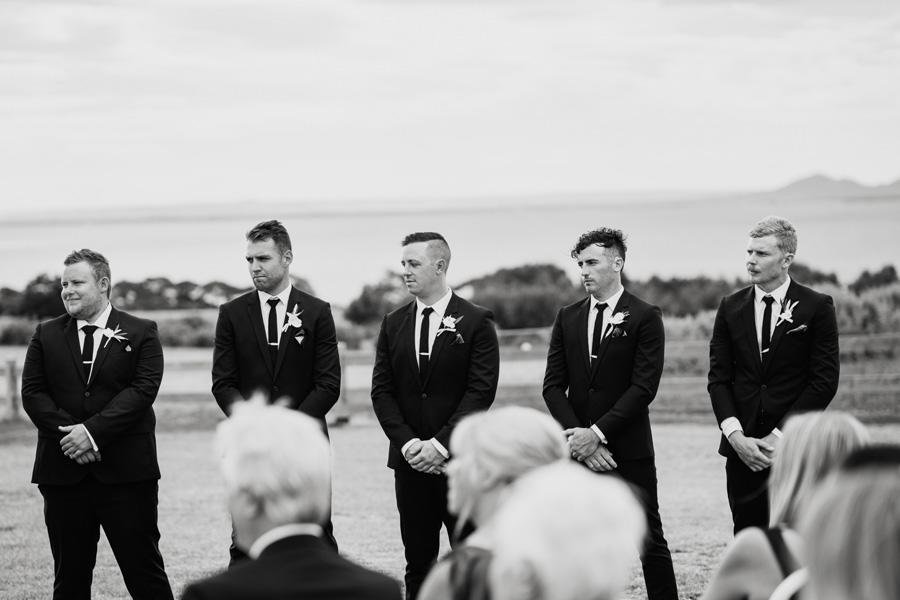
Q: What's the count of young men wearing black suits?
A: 5